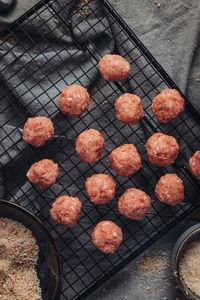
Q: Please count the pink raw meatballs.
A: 15